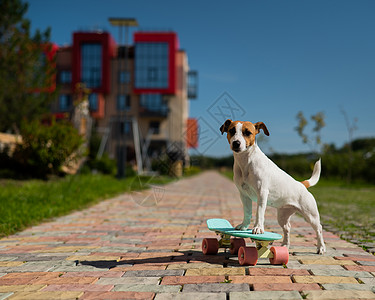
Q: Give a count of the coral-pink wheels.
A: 4